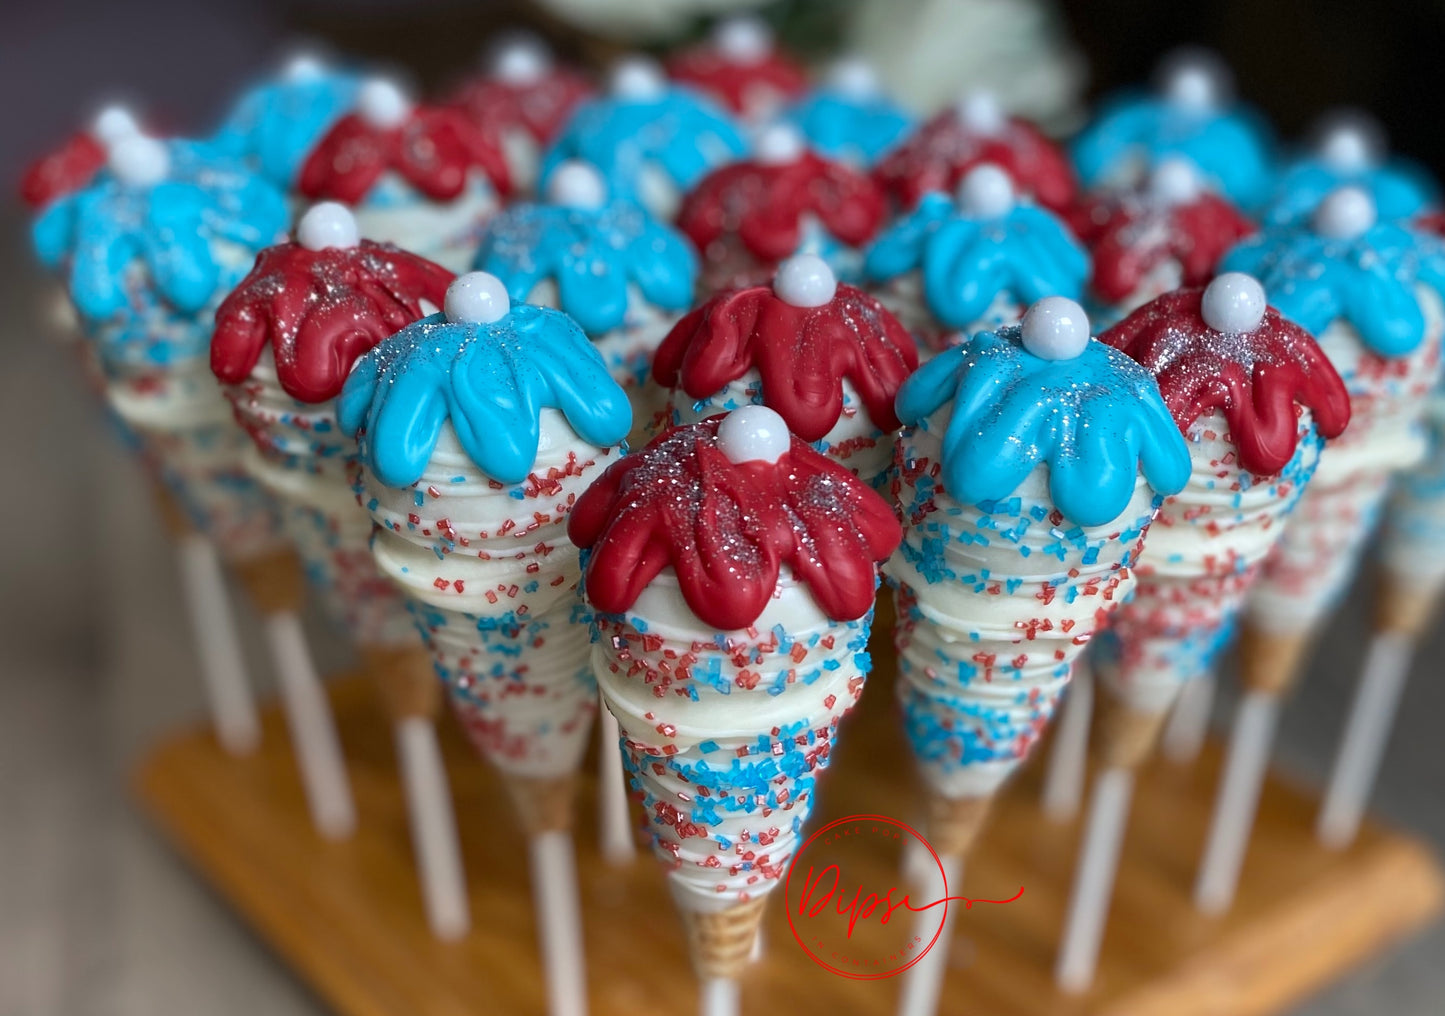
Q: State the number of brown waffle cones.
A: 9